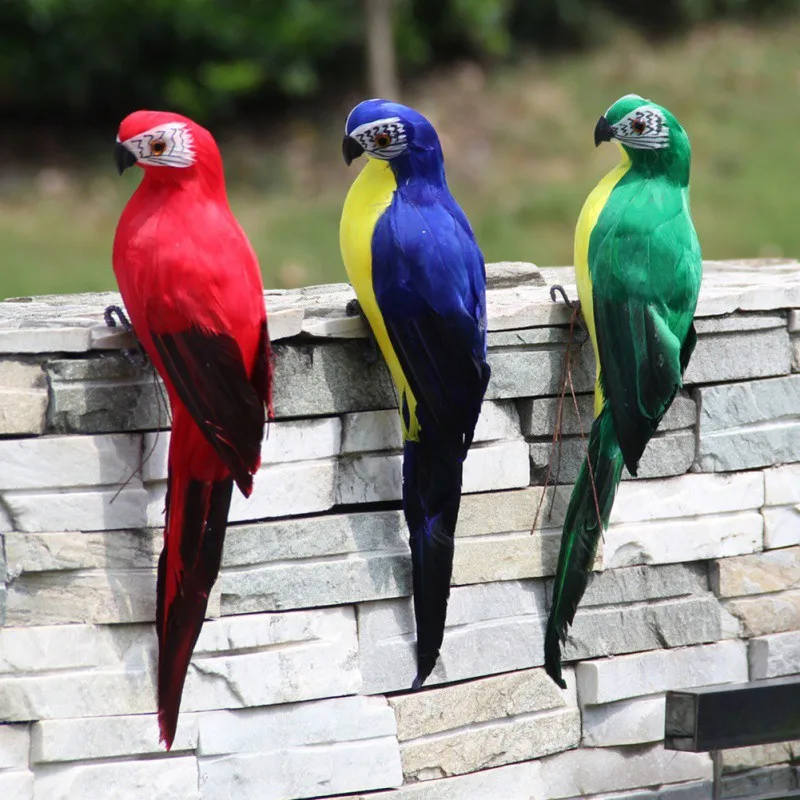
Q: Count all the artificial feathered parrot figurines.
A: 3